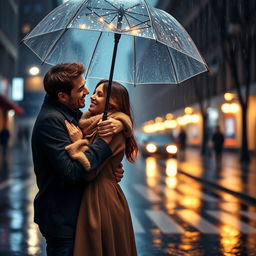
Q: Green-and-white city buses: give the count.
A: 0